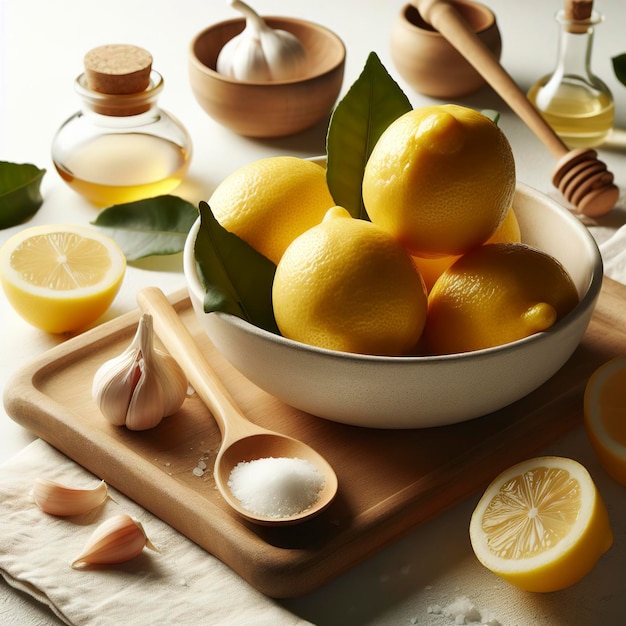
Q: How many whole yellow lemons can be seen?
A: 5